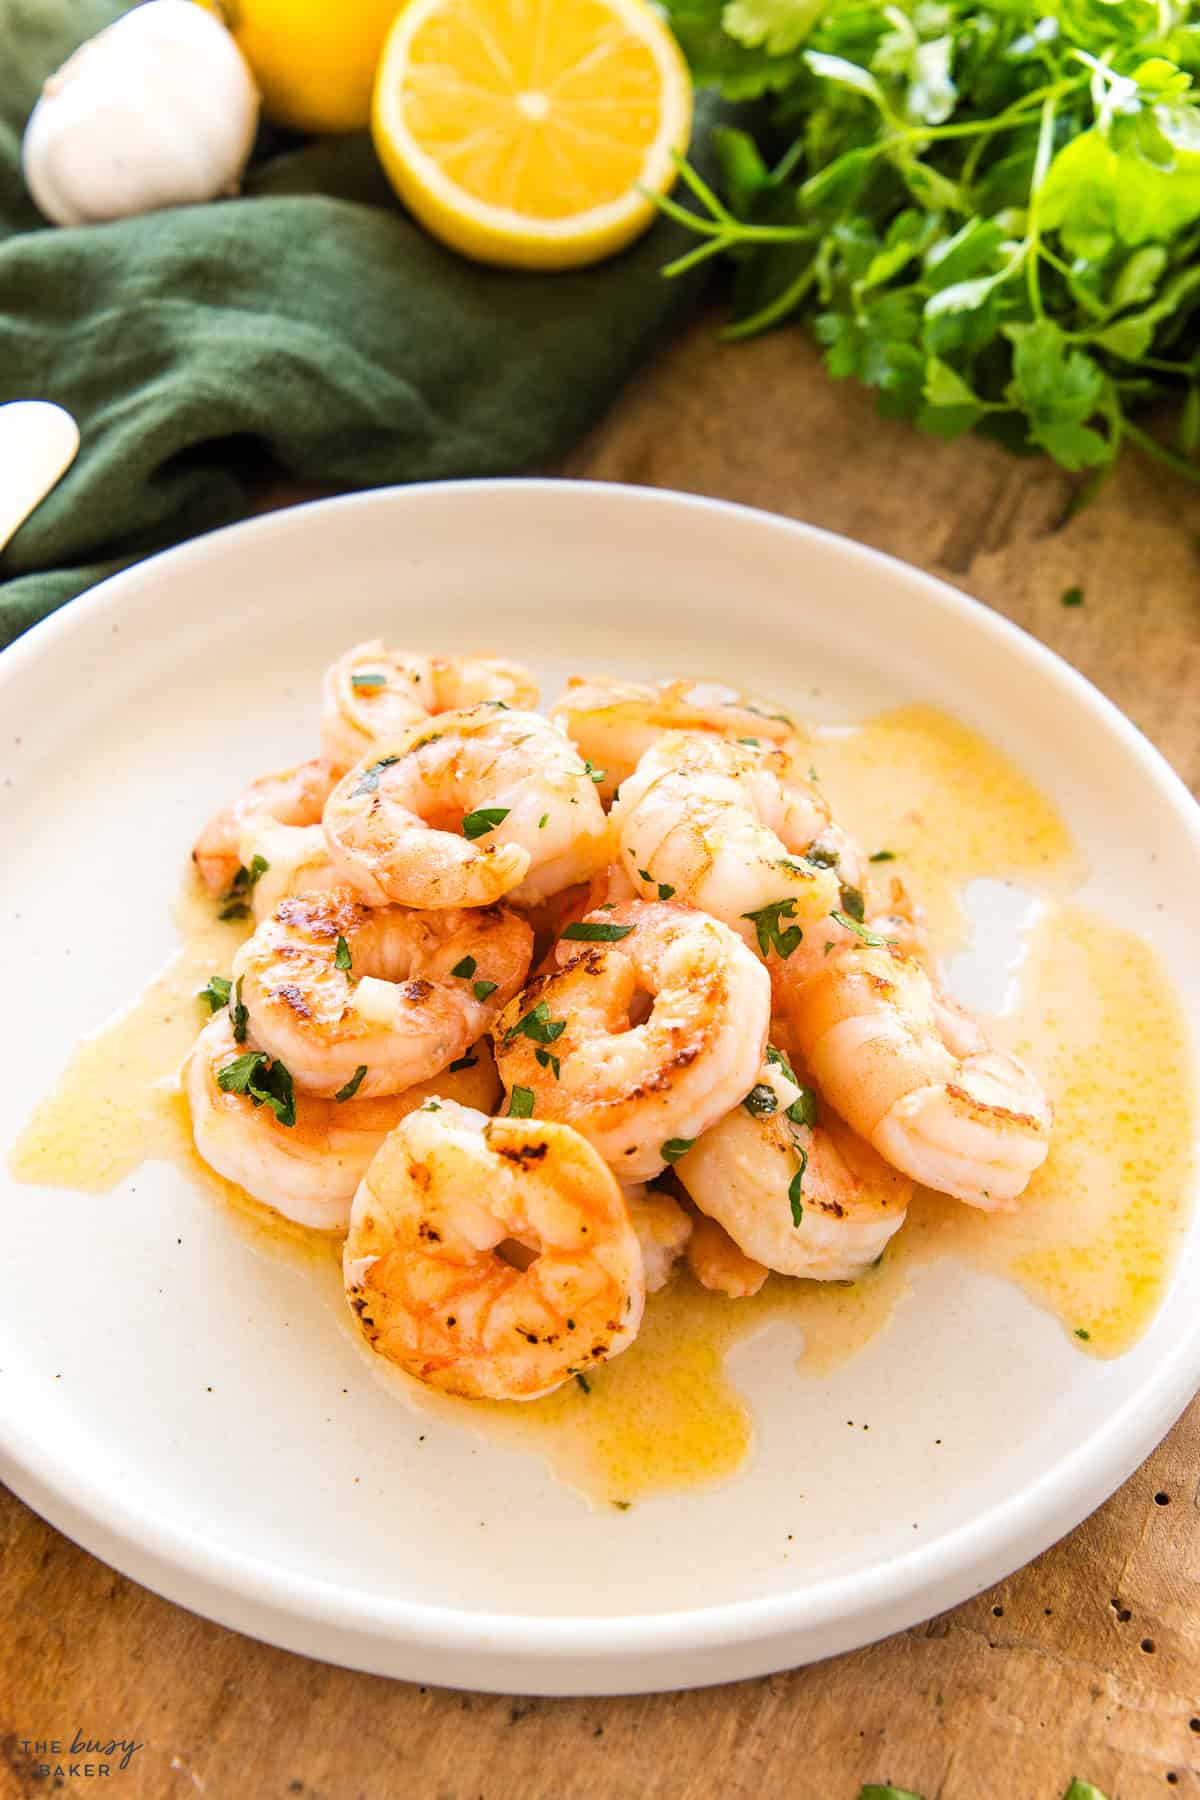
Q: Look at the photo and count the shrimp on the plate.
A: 11